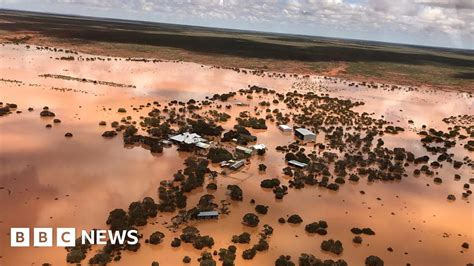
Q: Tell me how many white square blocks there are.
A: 3